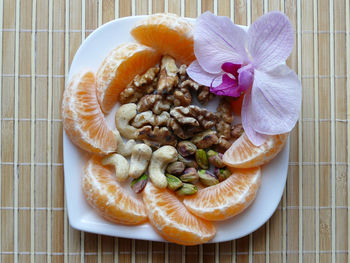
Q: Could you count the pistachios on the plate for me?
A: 11